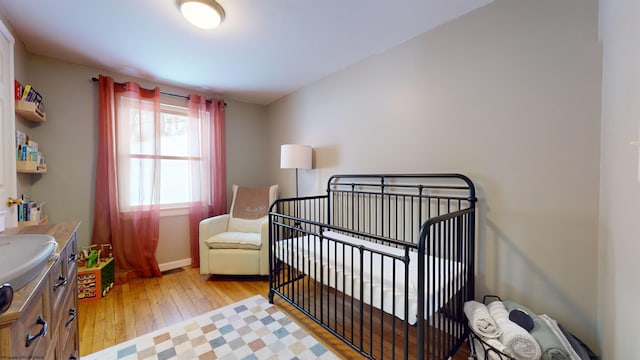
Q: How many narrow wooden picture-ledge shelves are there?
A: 3